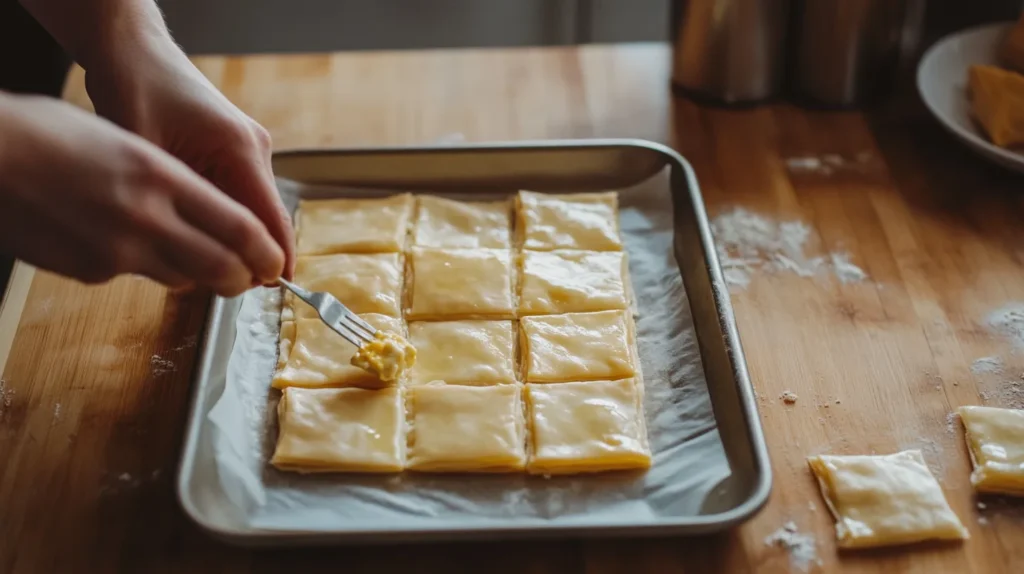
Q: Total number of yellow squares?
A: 14